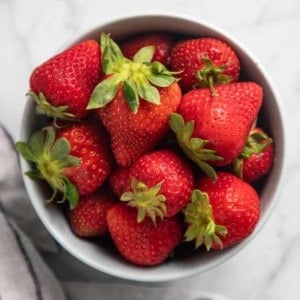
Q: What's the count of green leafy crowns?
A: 8